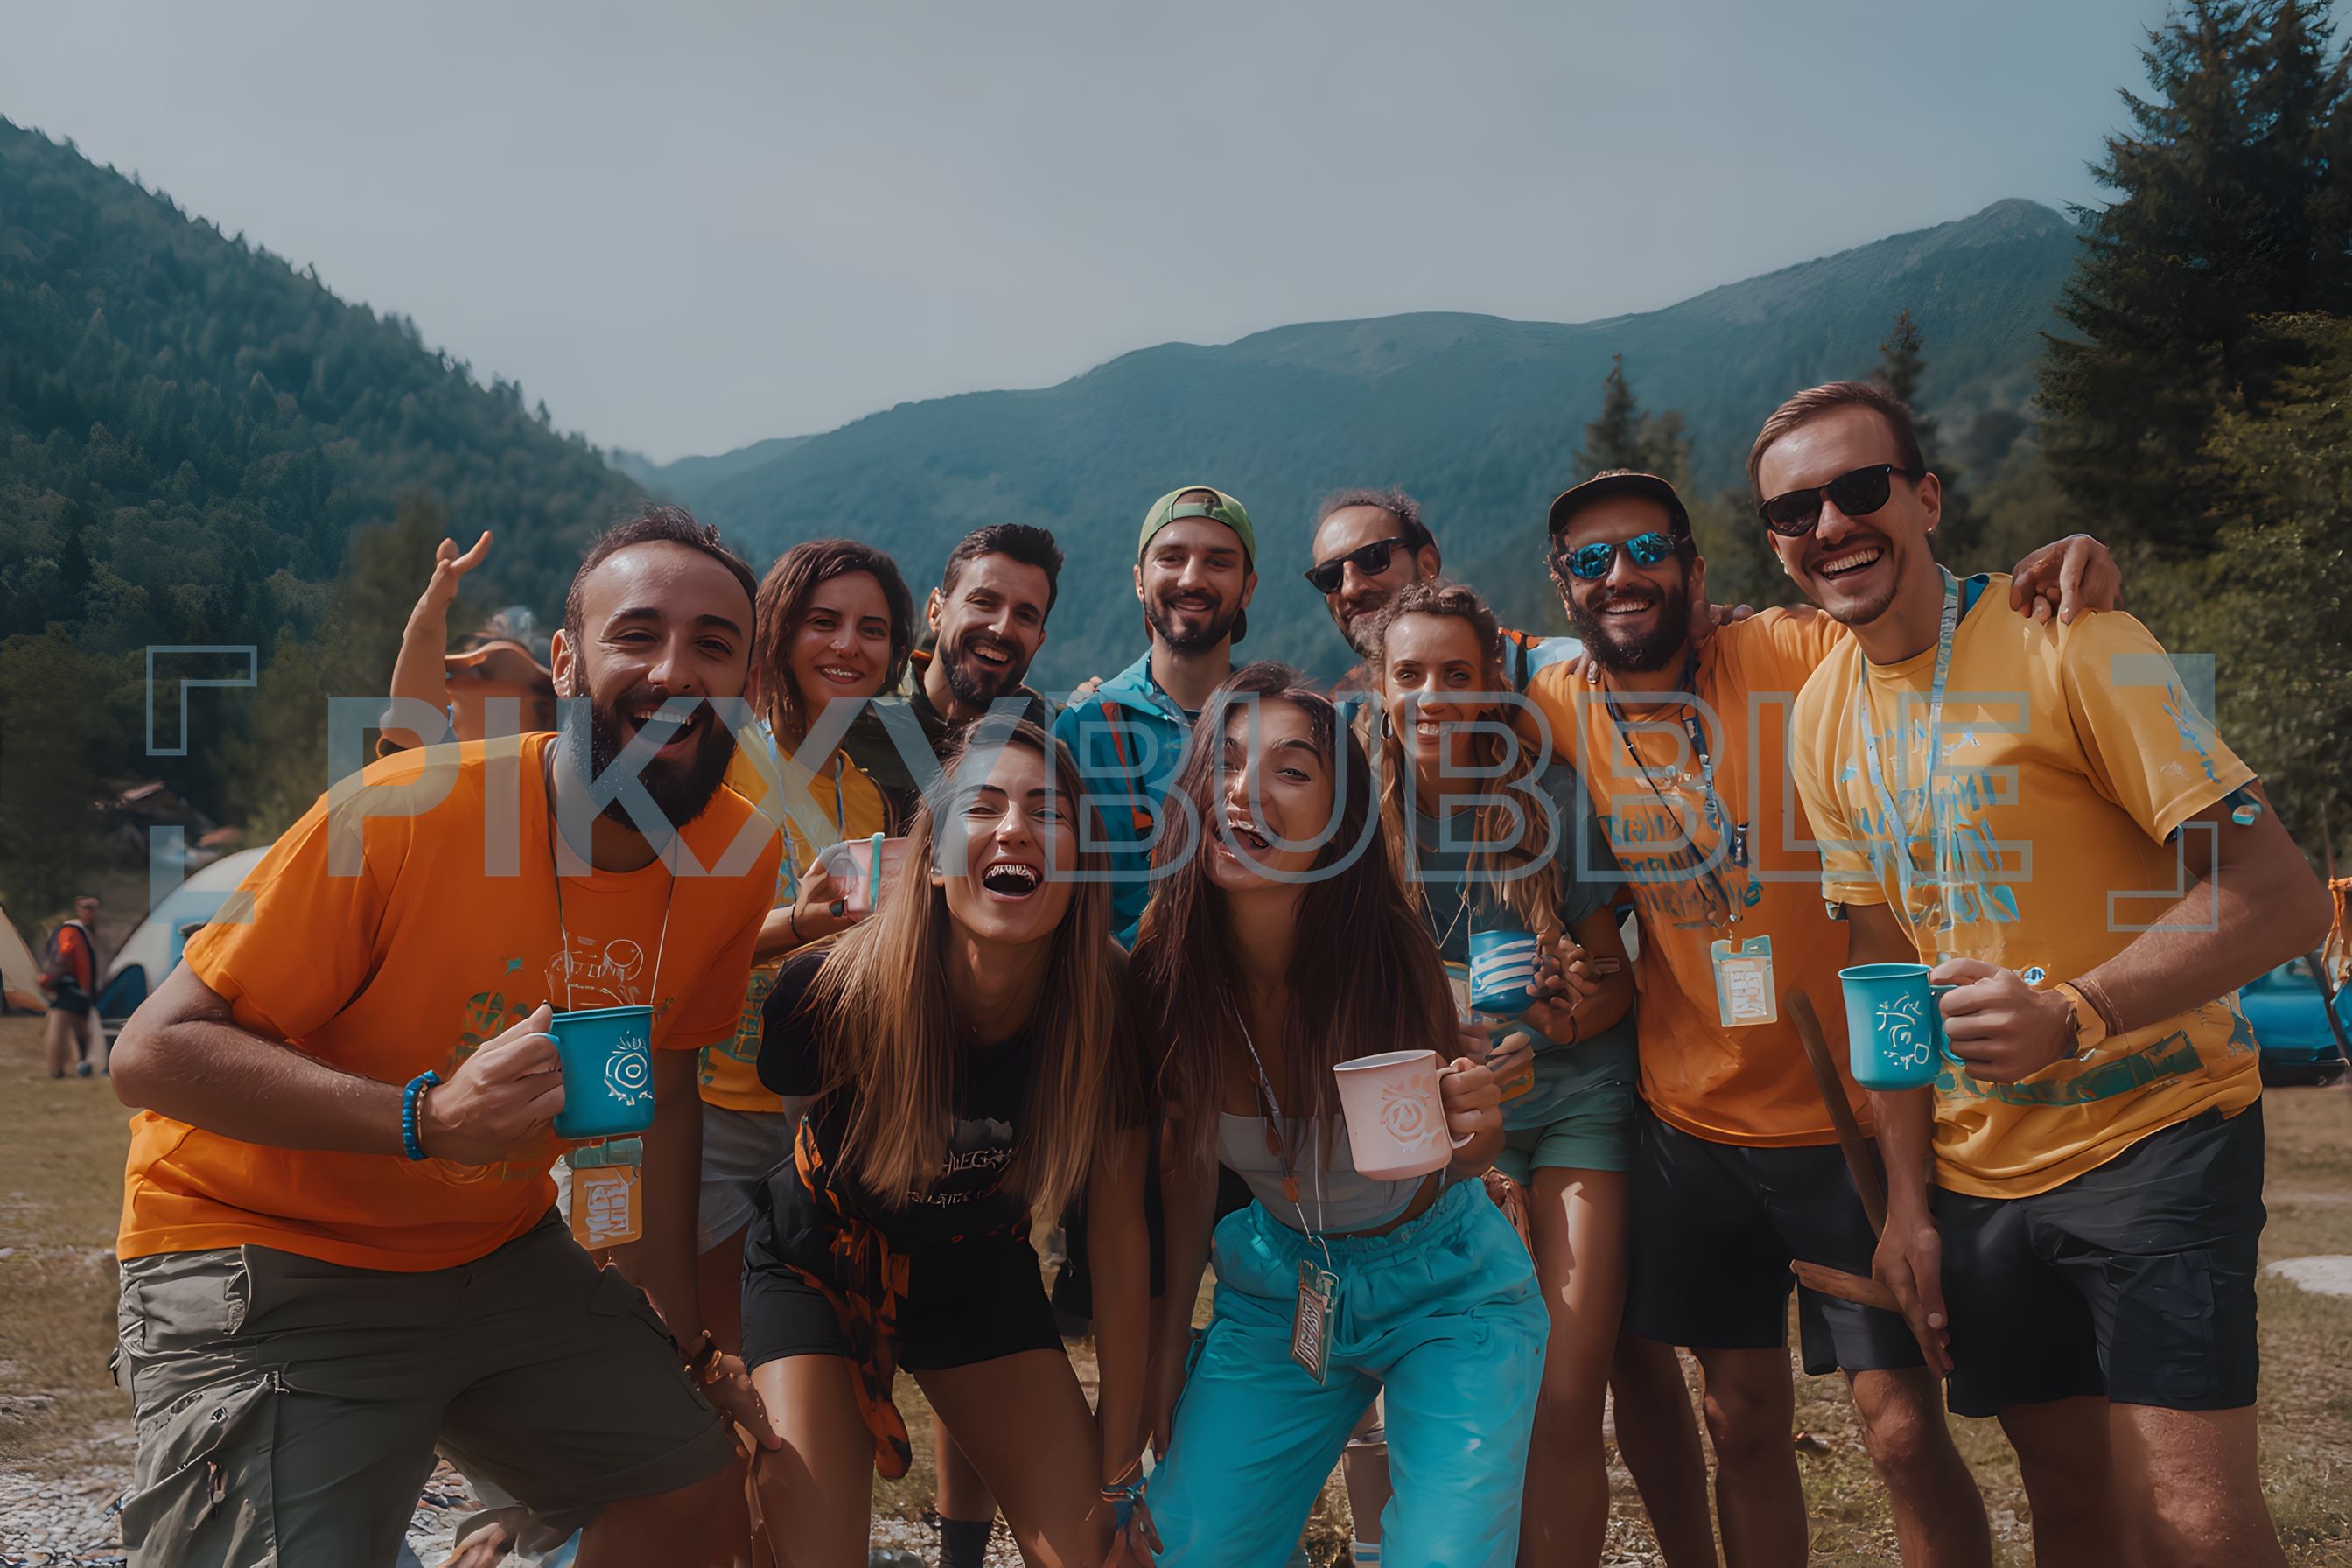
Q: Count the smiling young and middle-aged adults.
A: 10